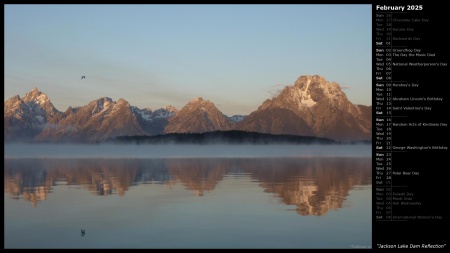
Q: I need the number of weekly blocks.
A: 6